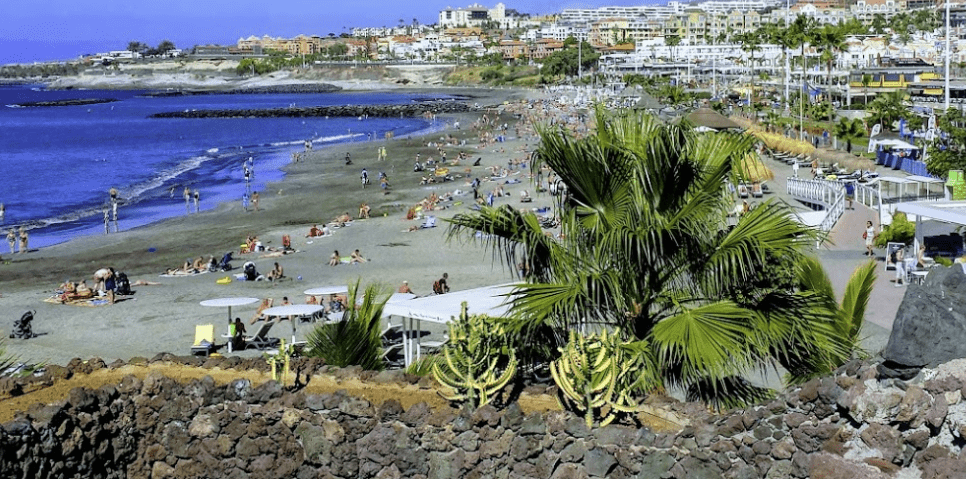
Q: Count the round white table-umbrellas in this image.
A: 3